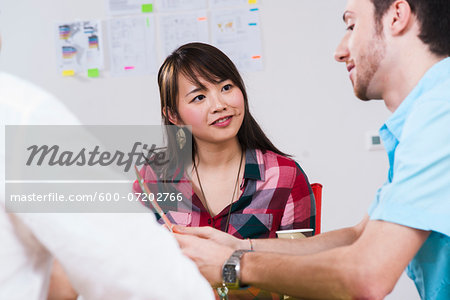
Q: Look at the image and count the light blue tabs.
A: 2